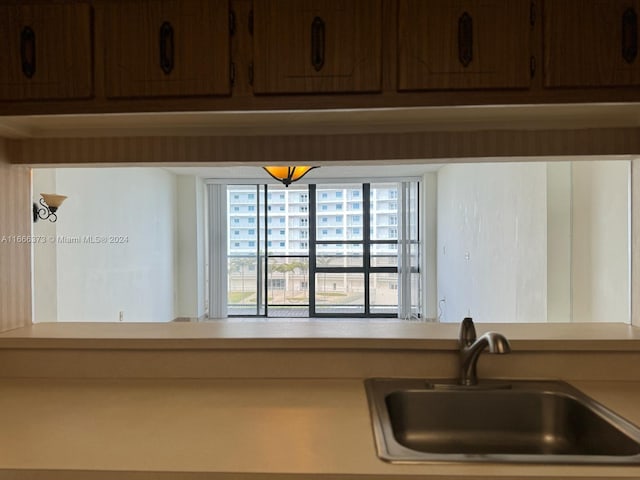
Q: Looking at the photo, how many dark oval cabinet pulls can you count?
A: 5